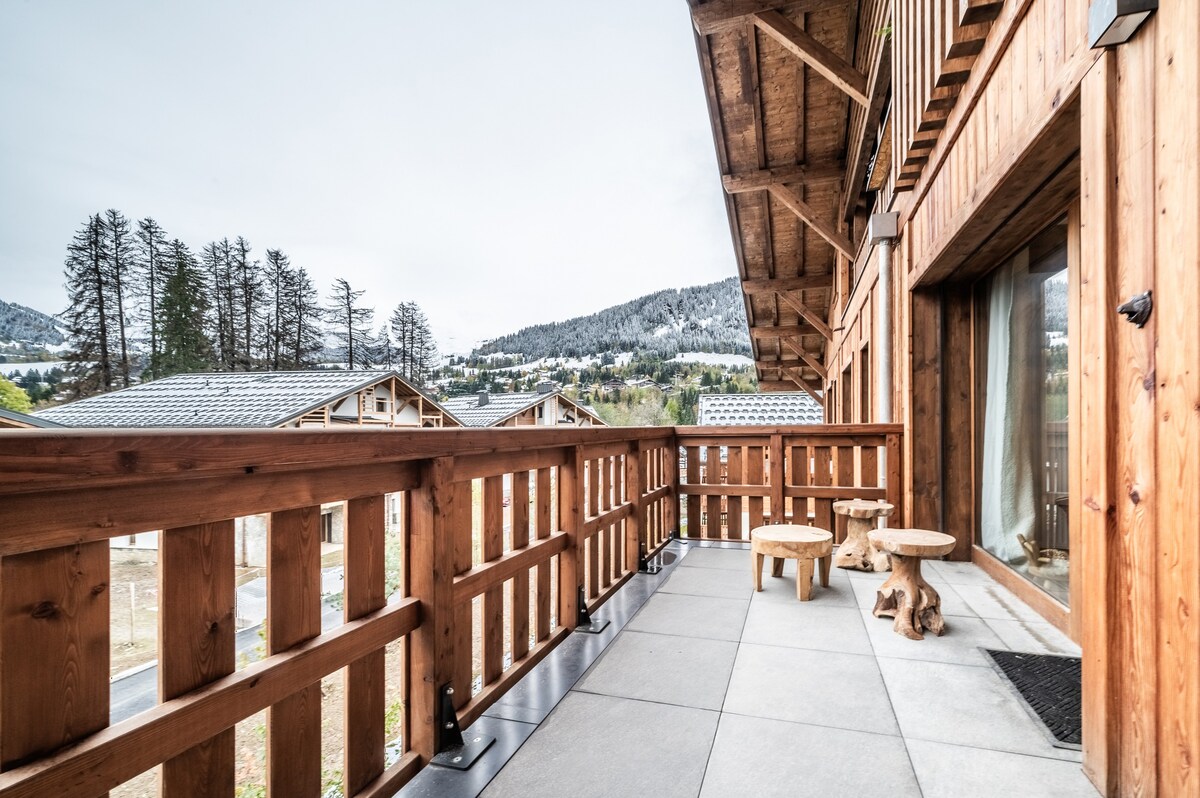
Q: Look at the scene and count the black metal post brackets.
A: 4